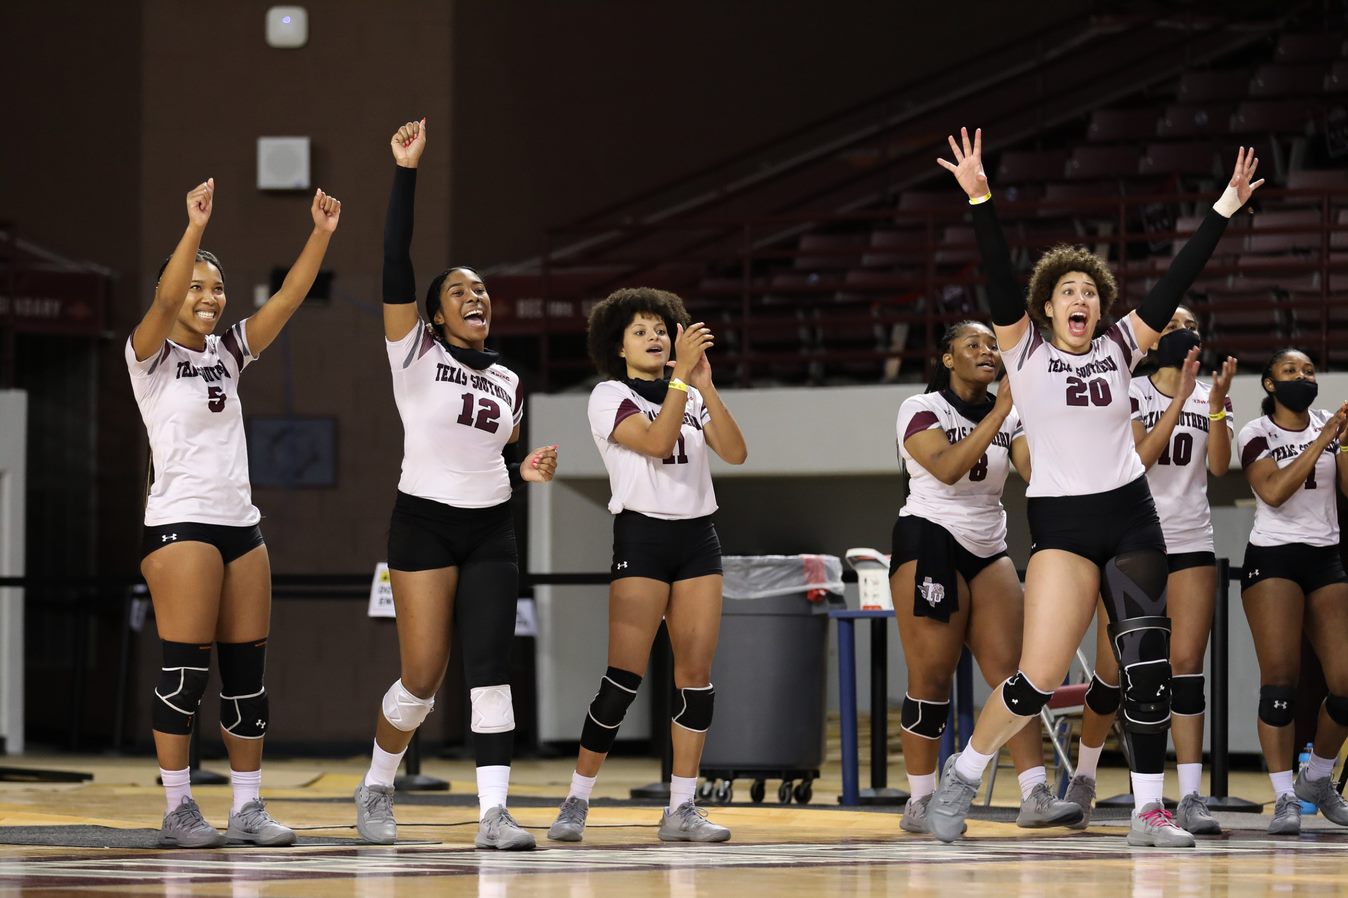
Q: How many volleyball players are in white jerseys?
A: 7